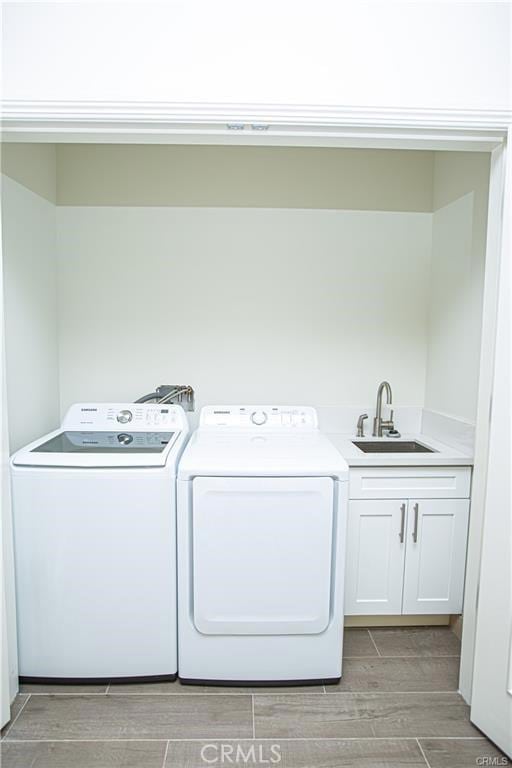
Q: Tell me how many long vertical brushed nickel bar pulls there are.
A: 2